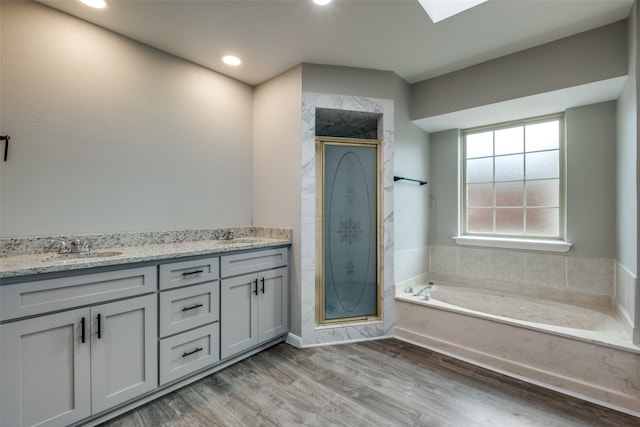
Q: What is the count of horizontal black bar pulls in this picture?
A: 3